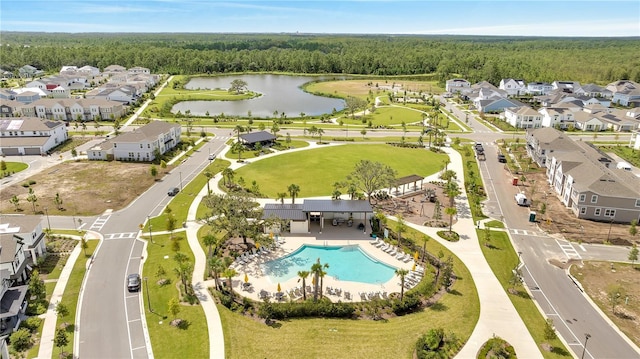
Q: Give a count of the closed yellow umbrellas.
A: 7